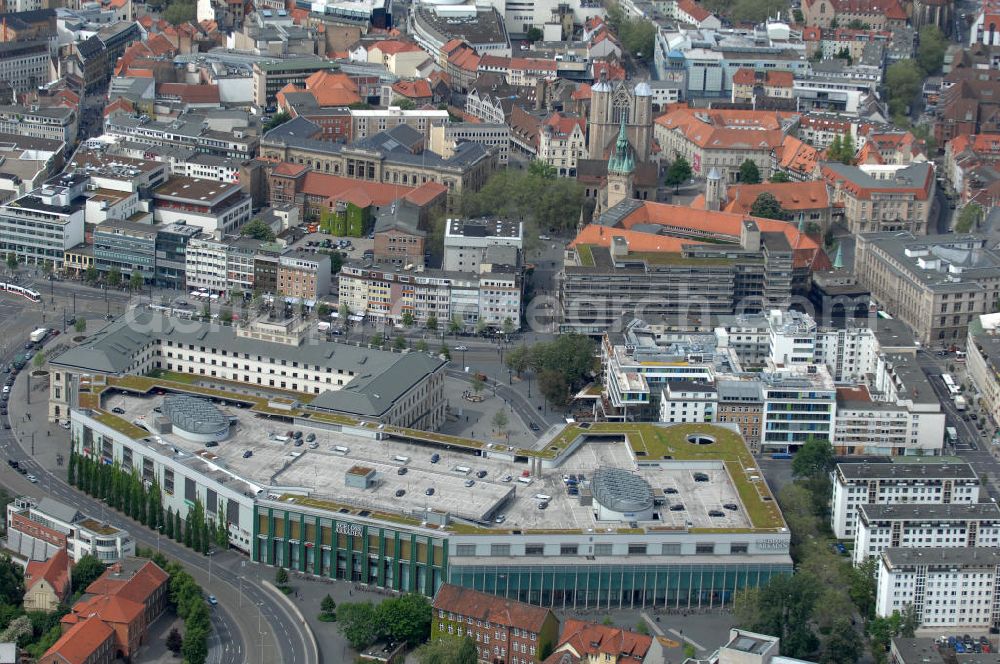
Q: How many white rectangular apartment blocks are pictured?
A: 3